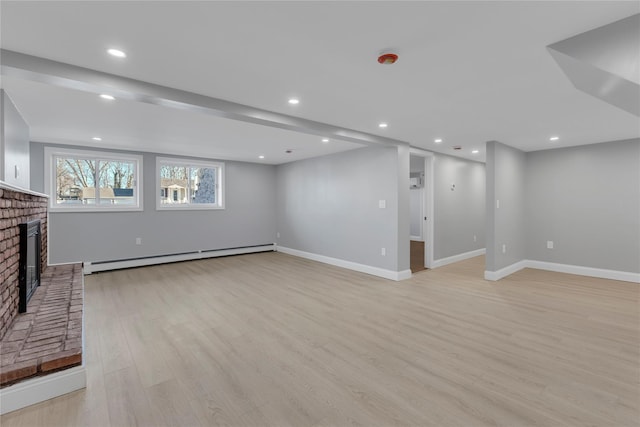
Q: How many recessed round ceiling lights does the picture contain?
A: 10